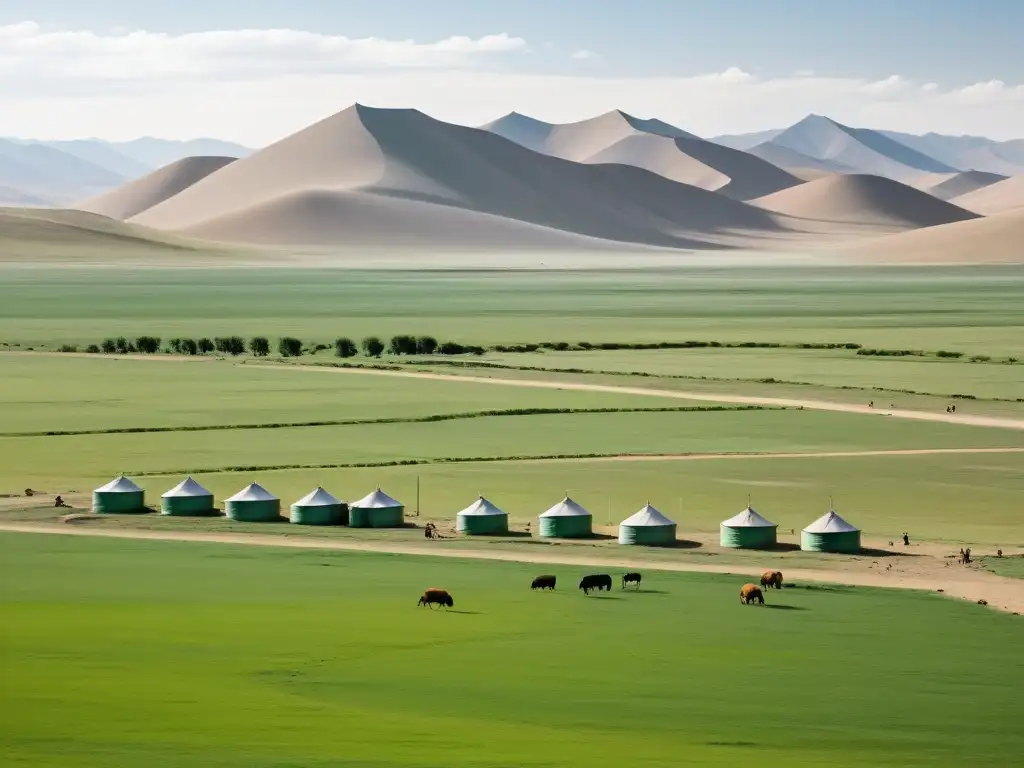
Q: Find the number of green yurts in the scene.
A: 10